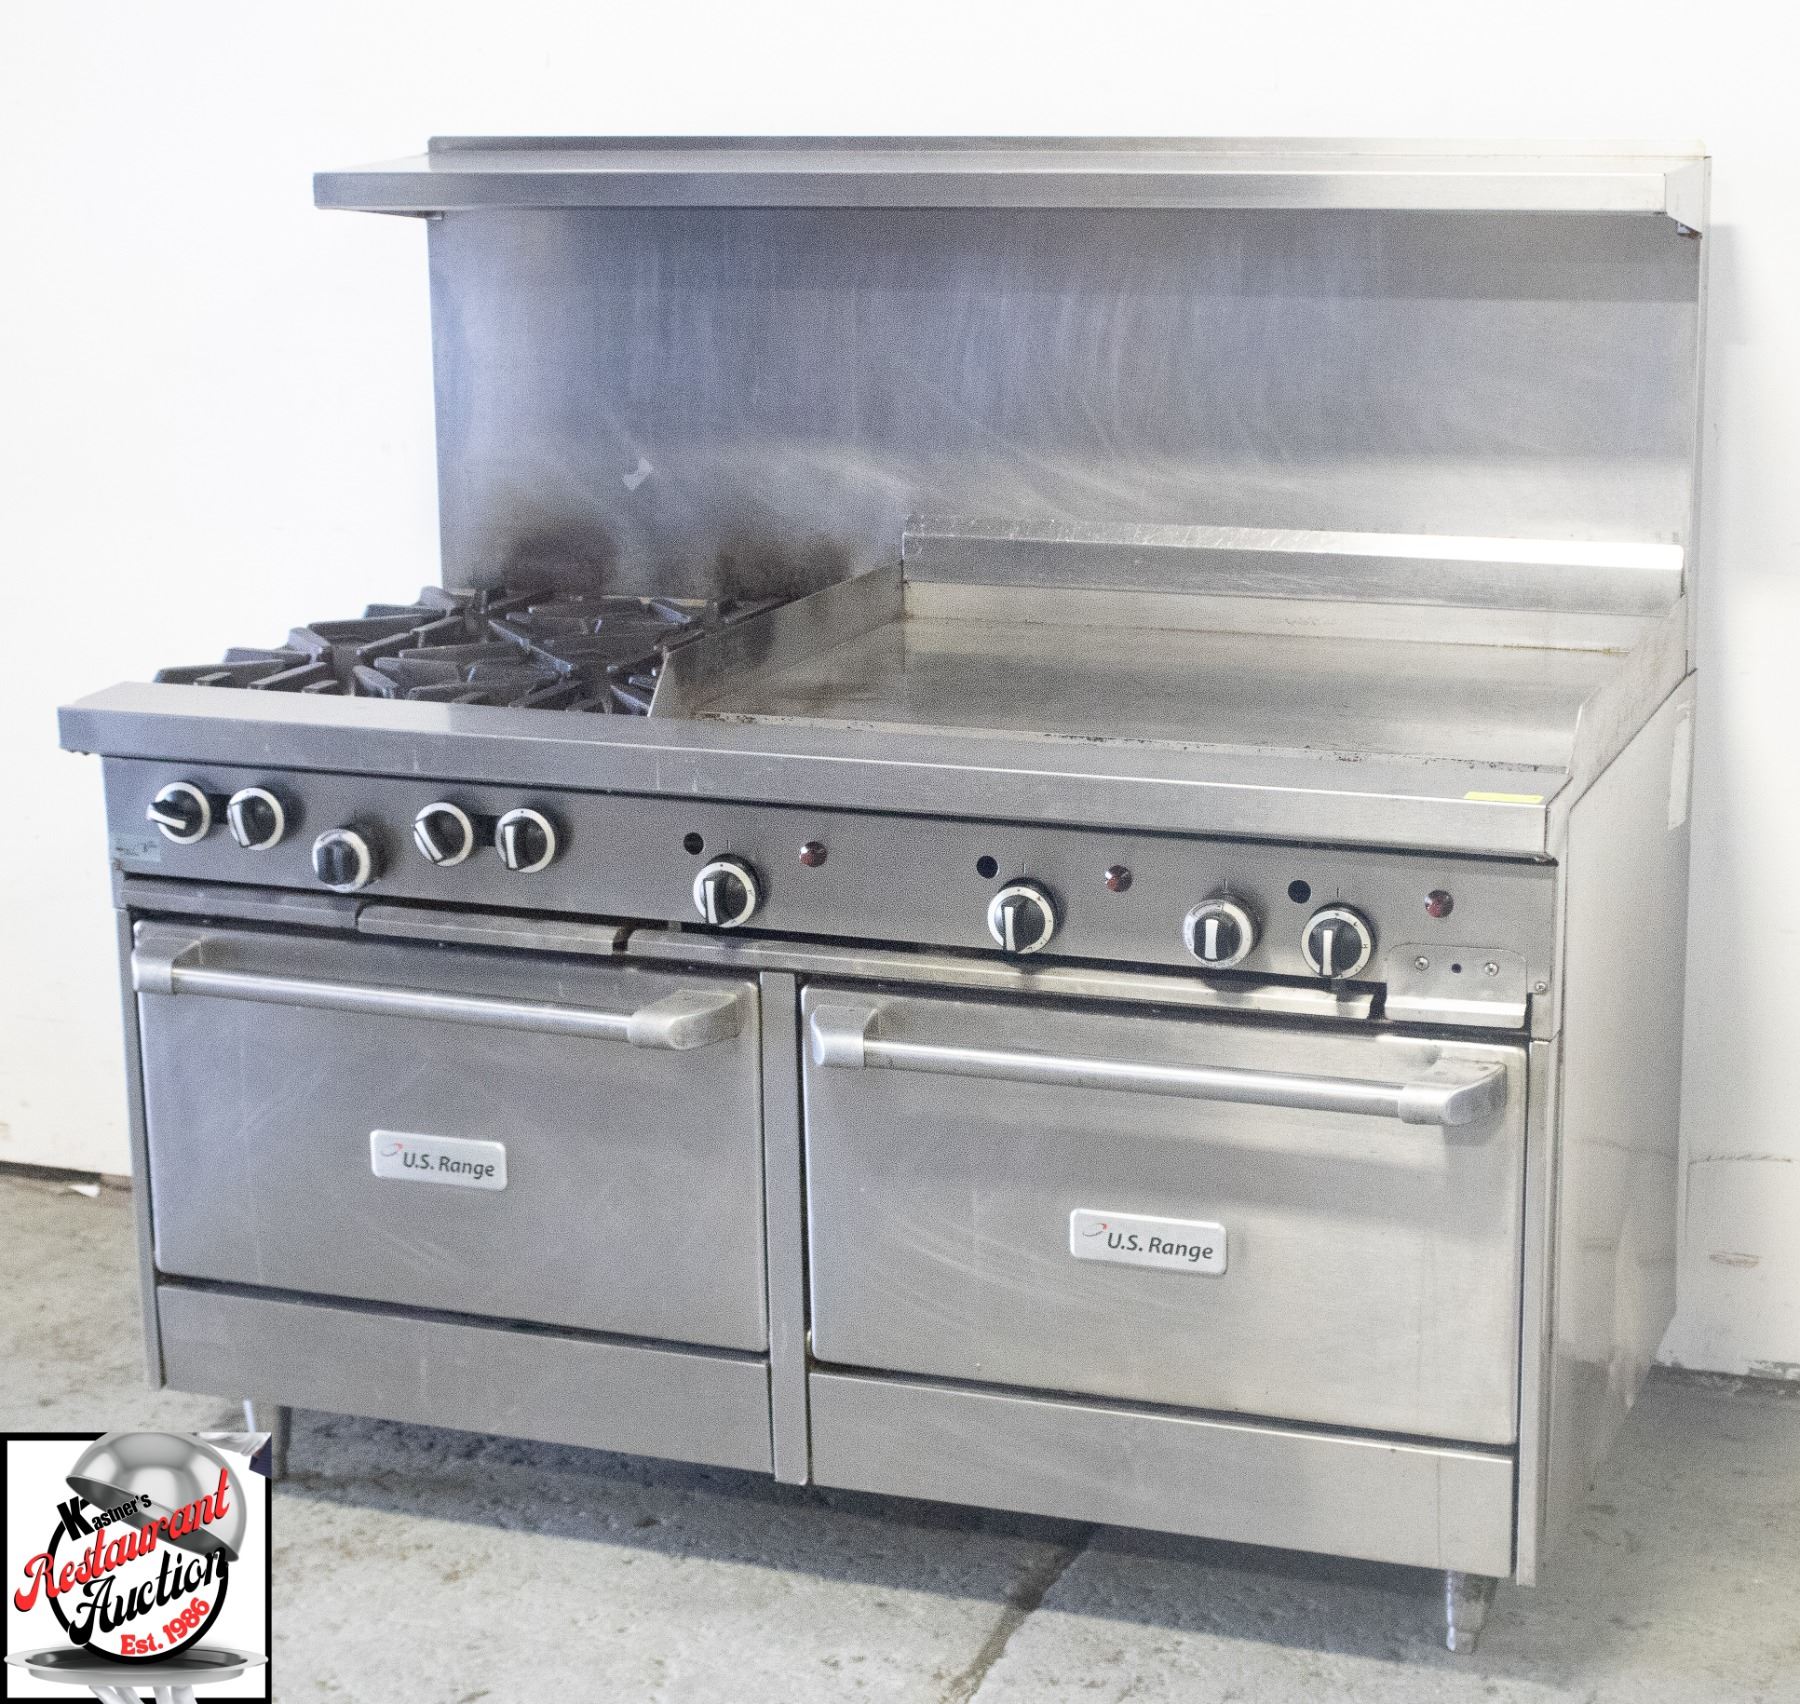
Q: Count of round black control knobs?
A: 9